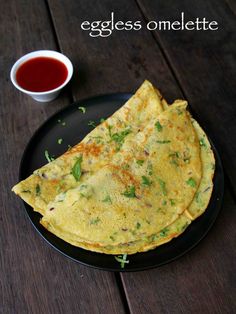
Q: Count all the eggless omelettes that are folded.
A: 2